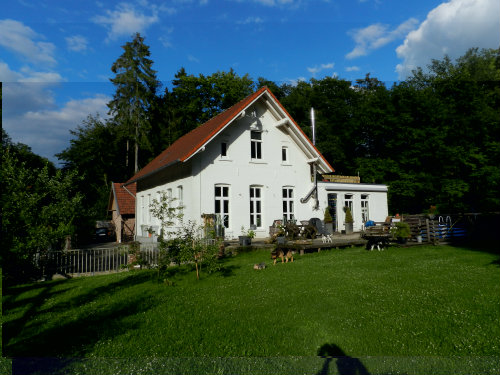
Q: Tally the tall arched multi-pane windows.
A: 3